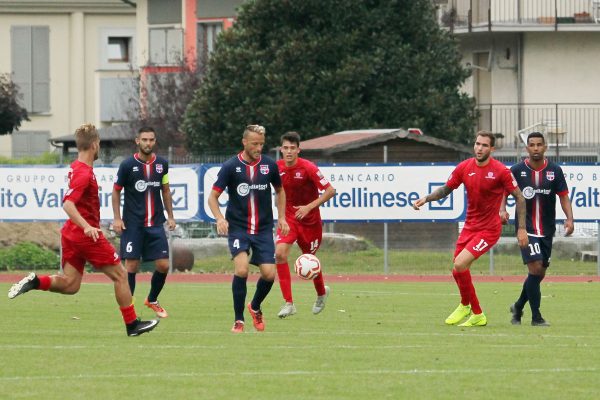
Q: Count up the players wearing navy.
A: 3